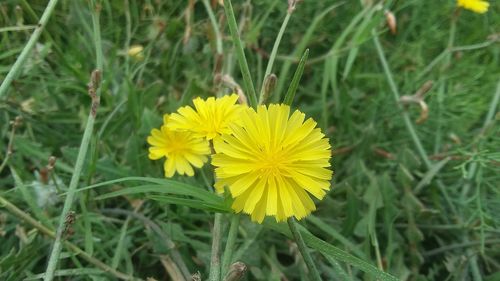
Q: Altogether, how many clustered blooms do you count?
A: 3